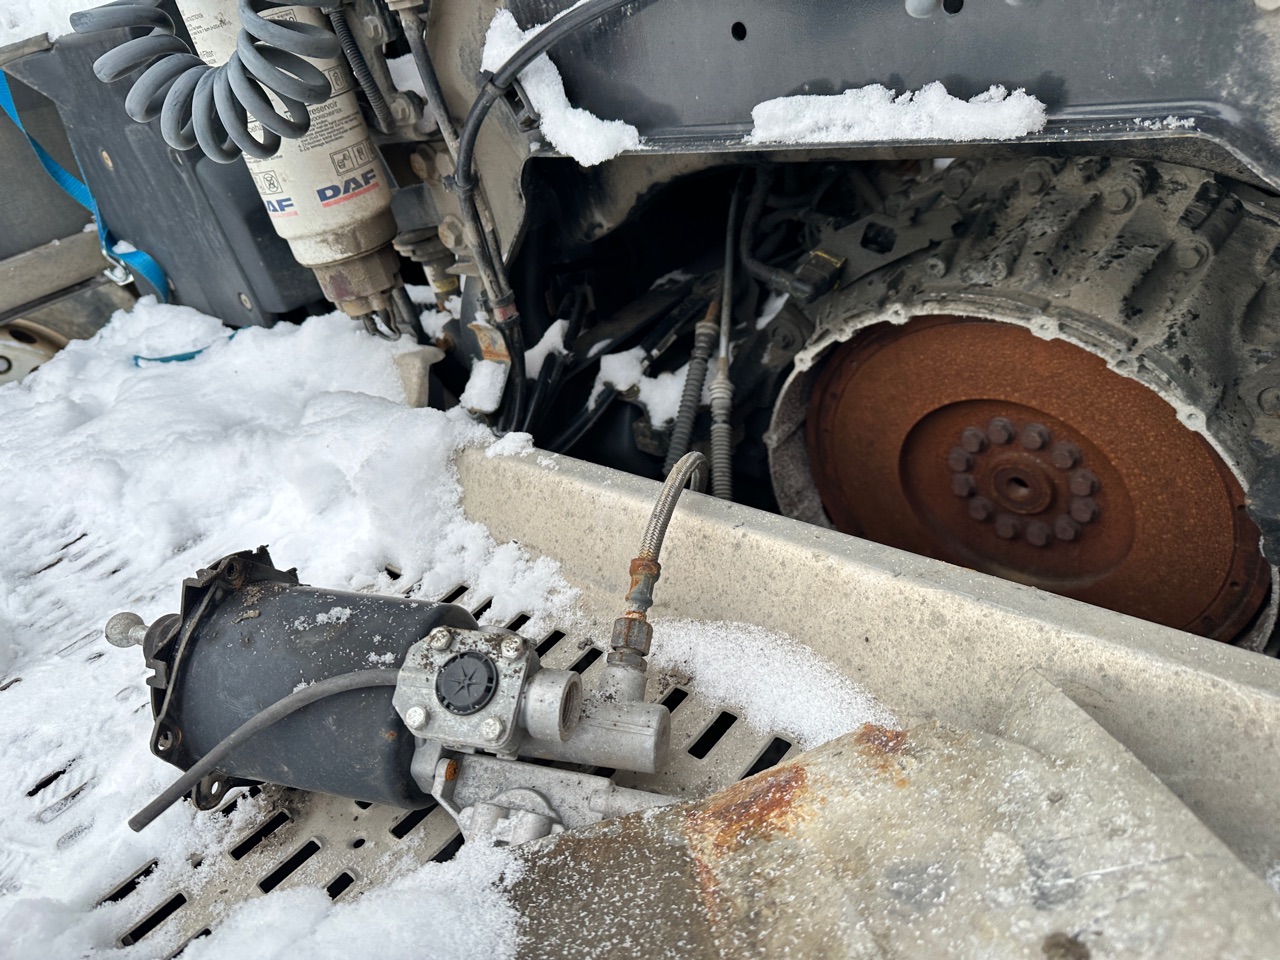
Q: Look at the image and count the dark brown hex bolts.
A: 12